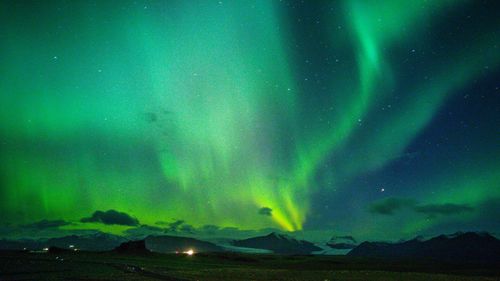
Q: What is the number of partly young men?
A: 0